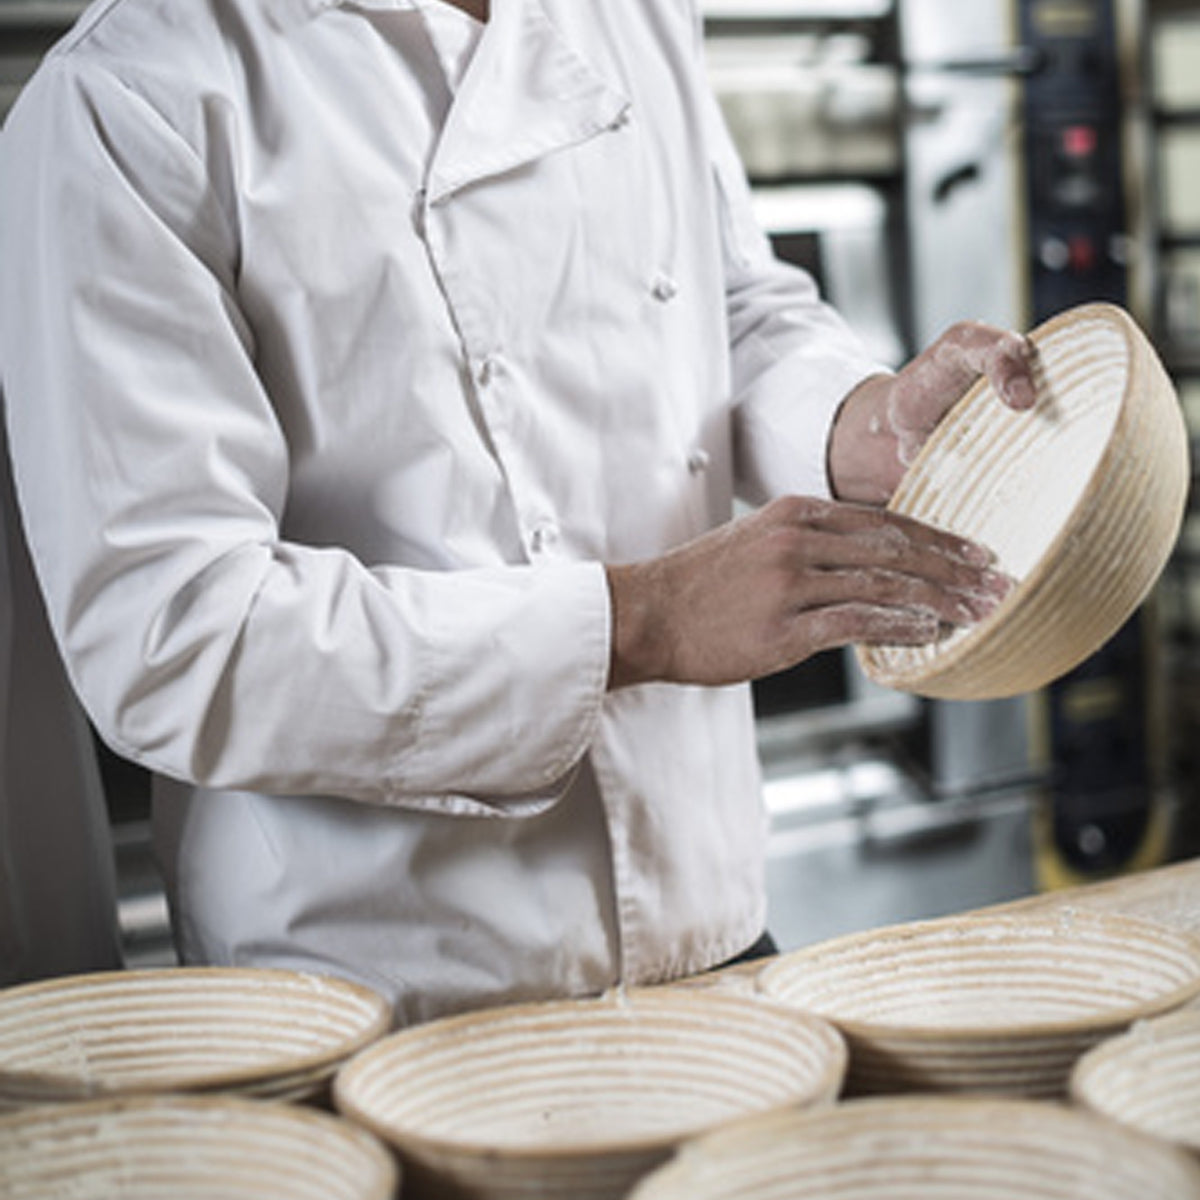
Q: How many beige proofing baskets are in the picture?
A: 7